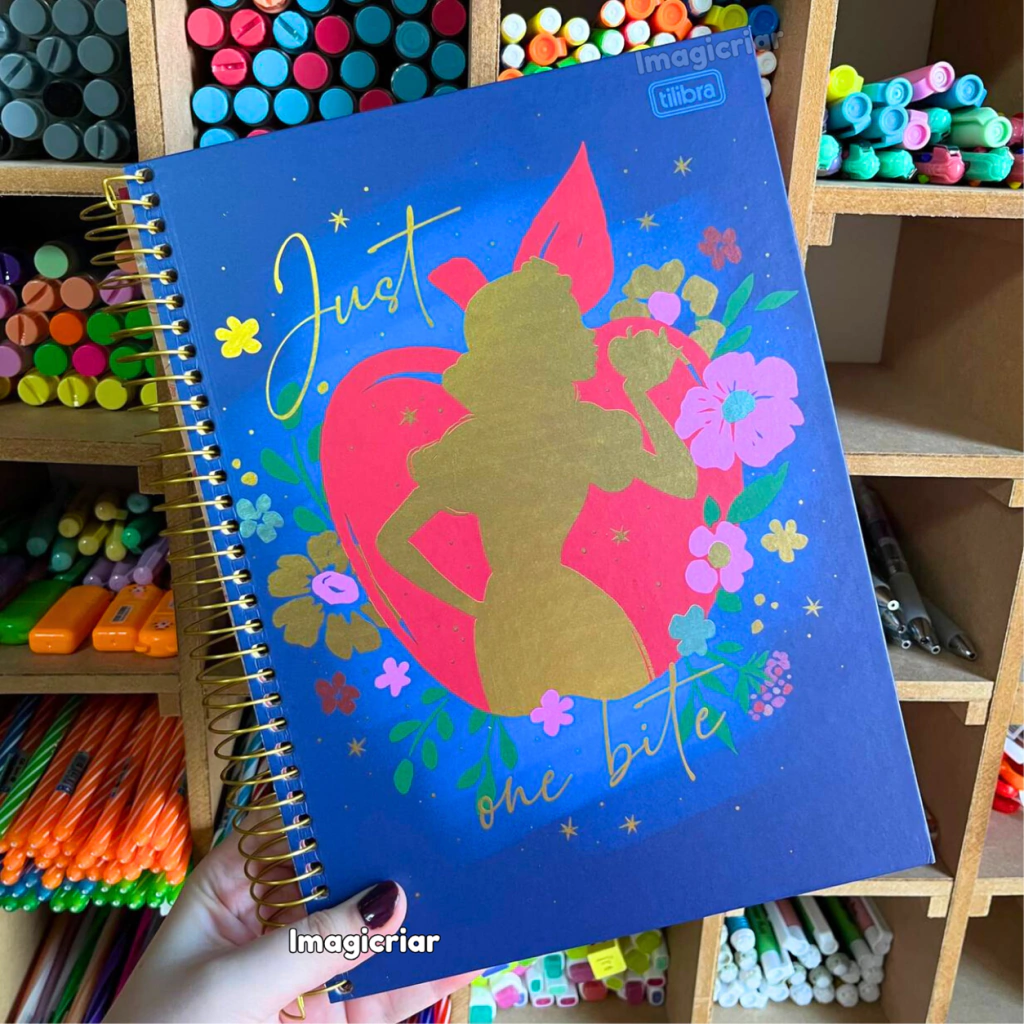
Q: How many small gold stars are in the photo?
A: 9